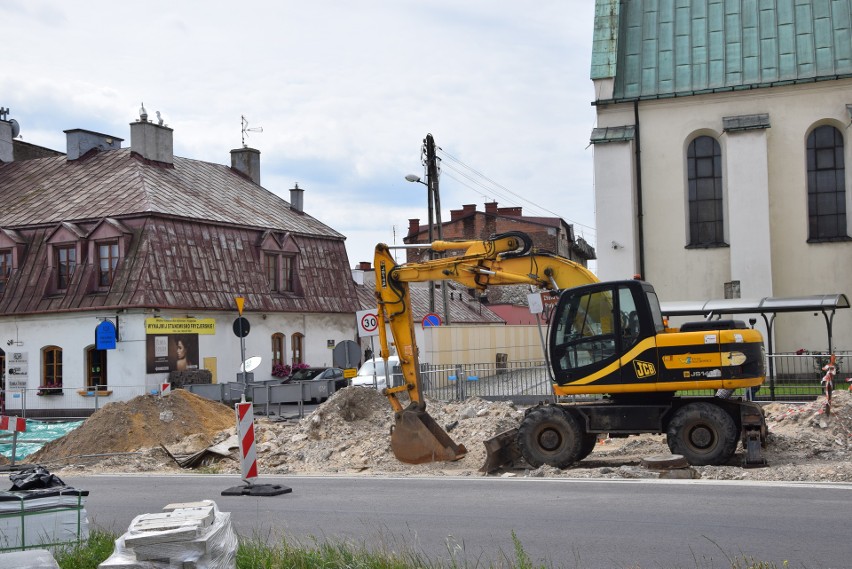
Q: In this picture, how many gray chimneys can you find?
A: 5